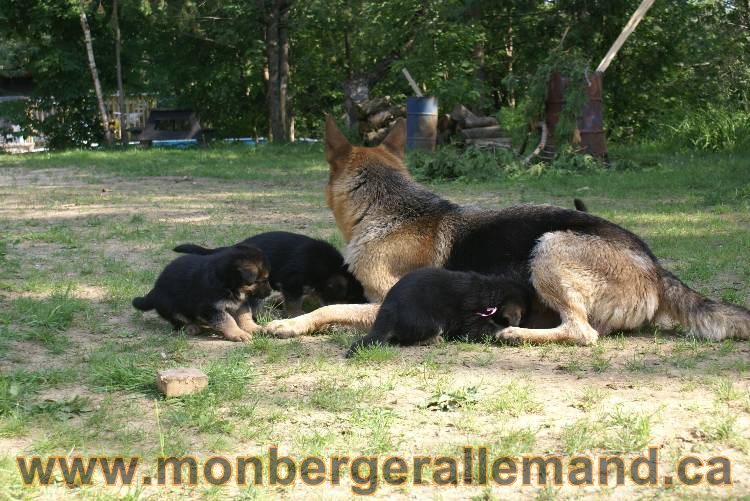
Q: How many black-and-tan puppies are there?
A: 3